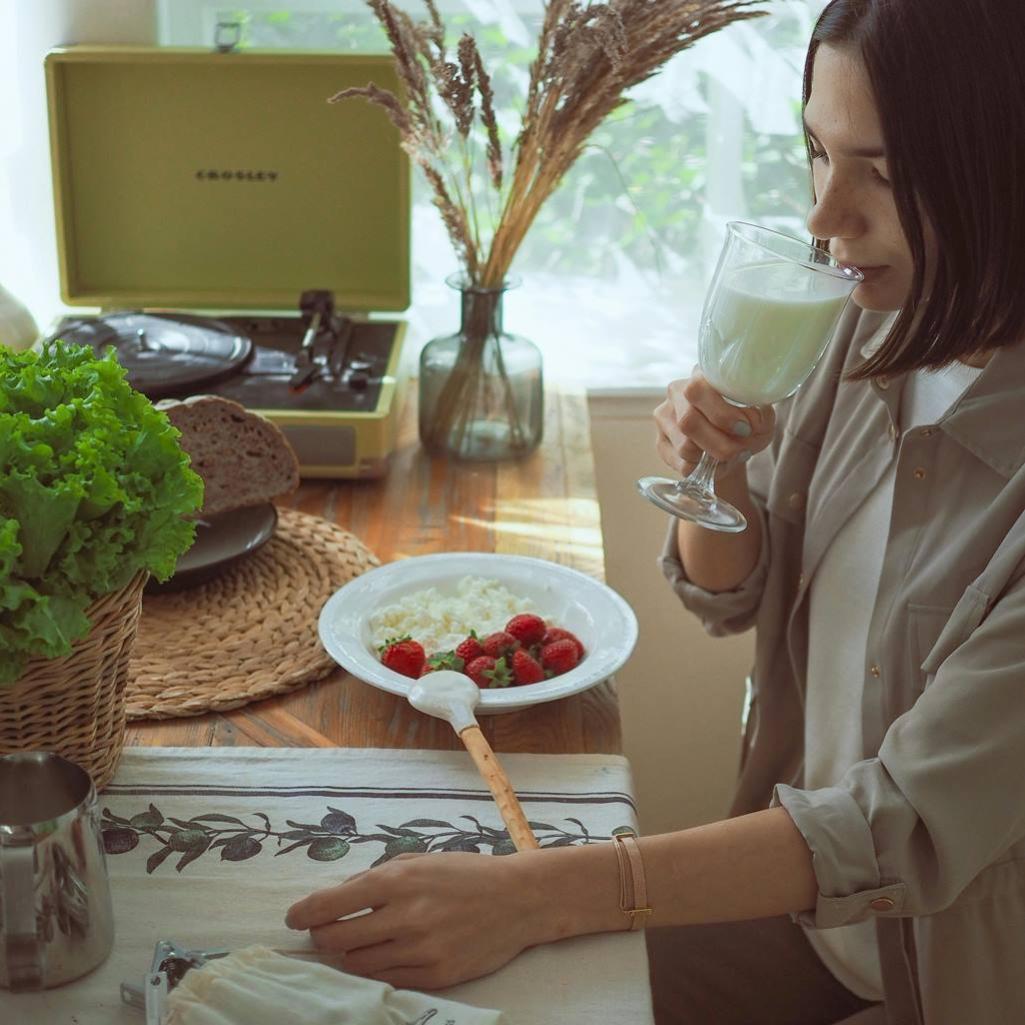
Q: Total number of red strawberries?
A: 9